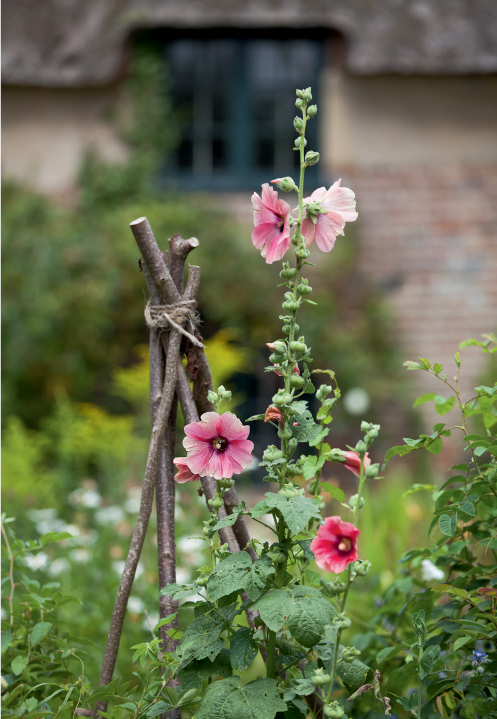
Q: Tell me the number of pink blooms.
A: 6